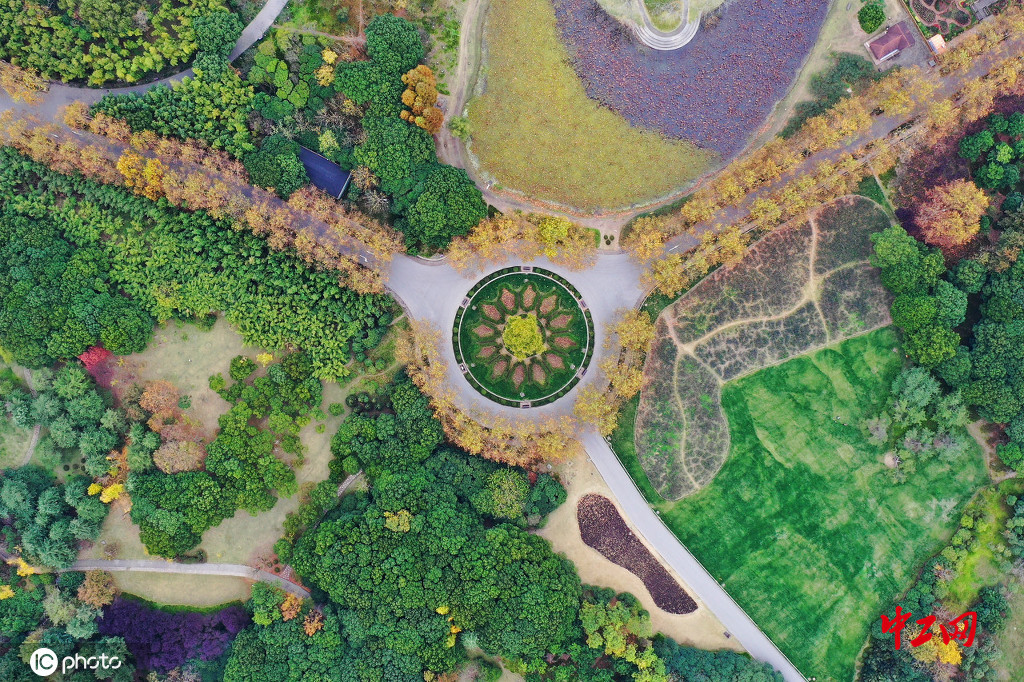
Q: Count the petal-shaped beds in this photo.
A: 12